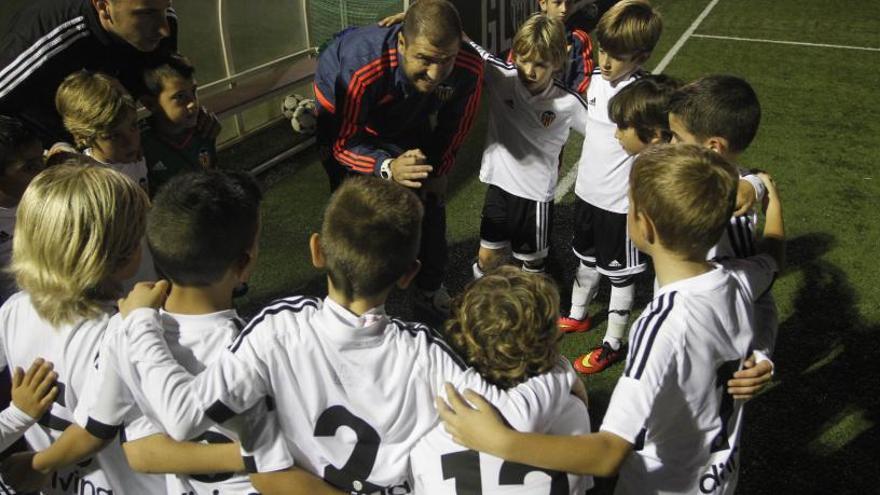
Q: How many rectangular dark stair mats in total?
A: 0